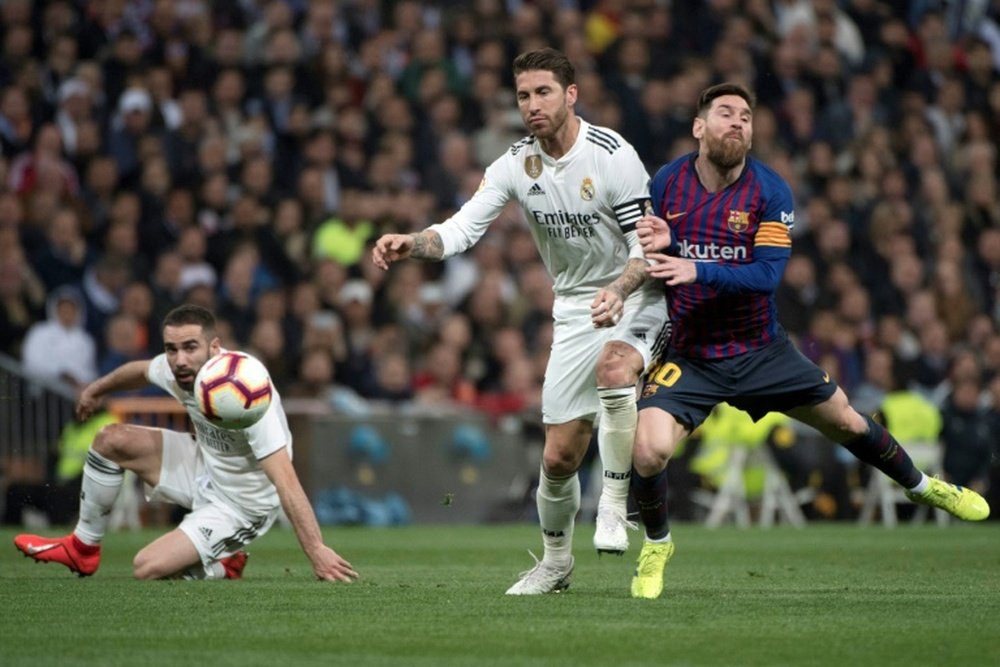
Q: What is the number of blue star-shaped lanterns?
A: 0